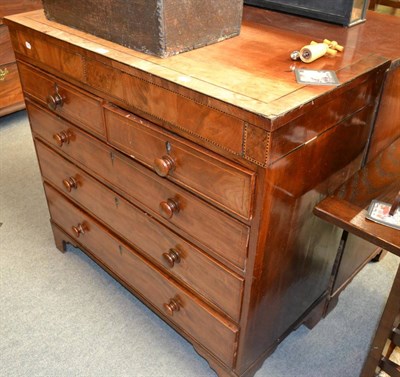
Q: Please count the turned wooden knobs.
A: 8